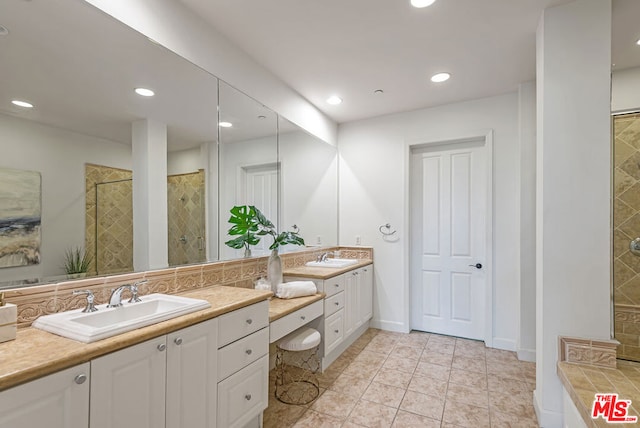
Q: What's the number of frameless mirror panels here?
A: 3